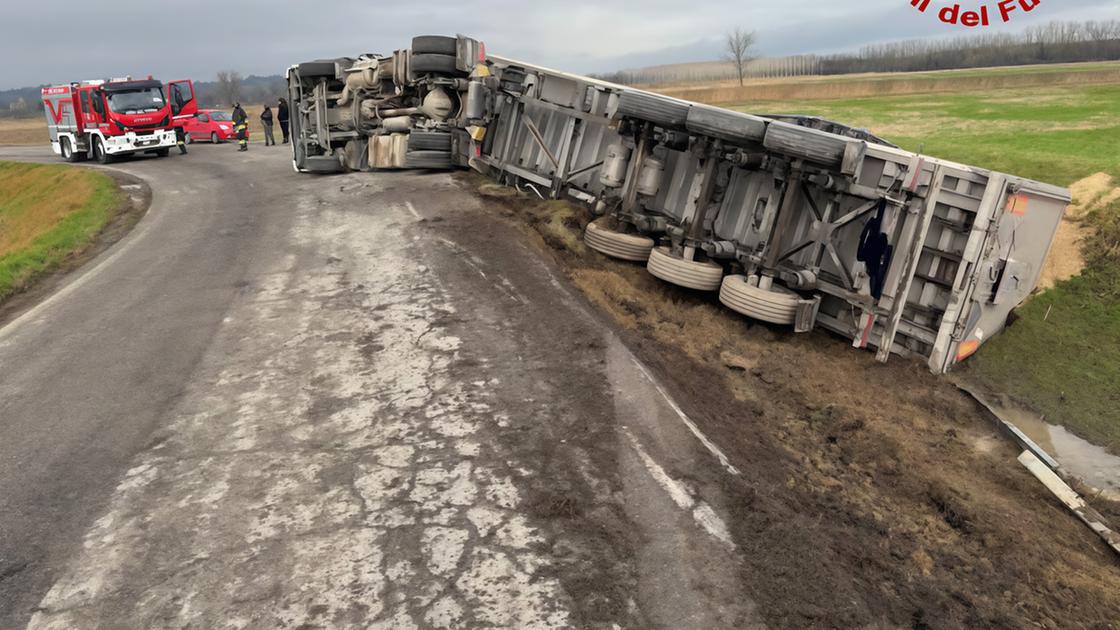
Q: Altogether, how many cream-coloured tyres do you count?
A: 3